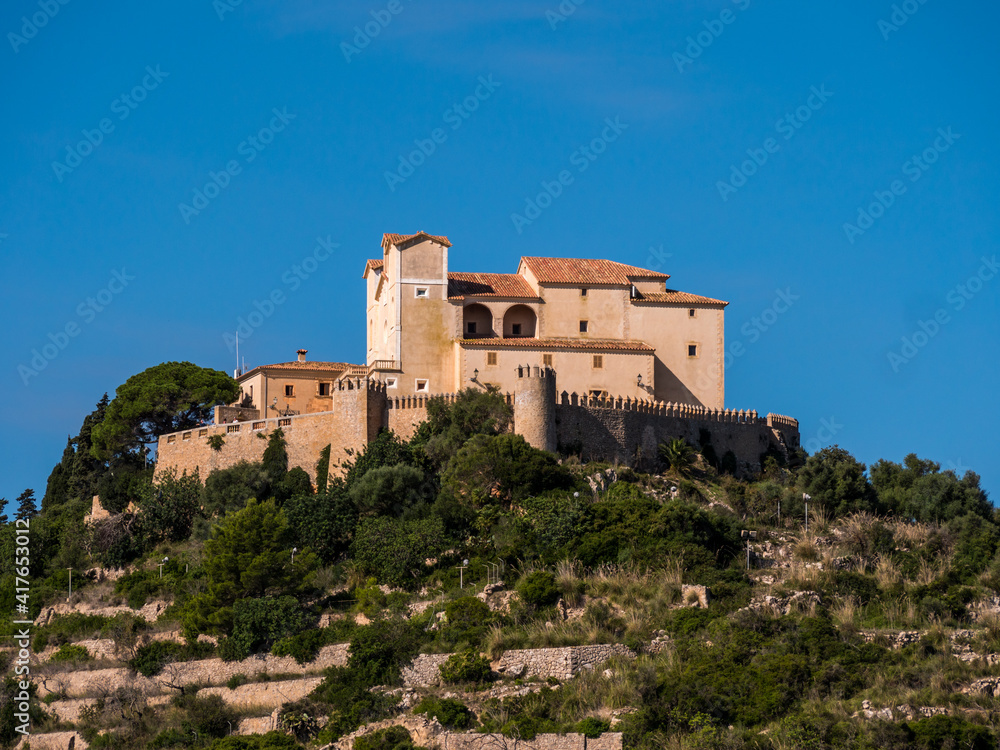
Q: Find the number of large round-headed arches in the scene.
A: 2